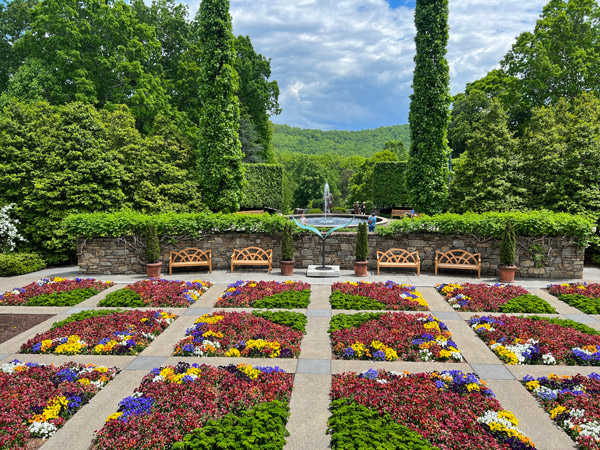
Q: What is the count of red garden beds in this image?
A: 14